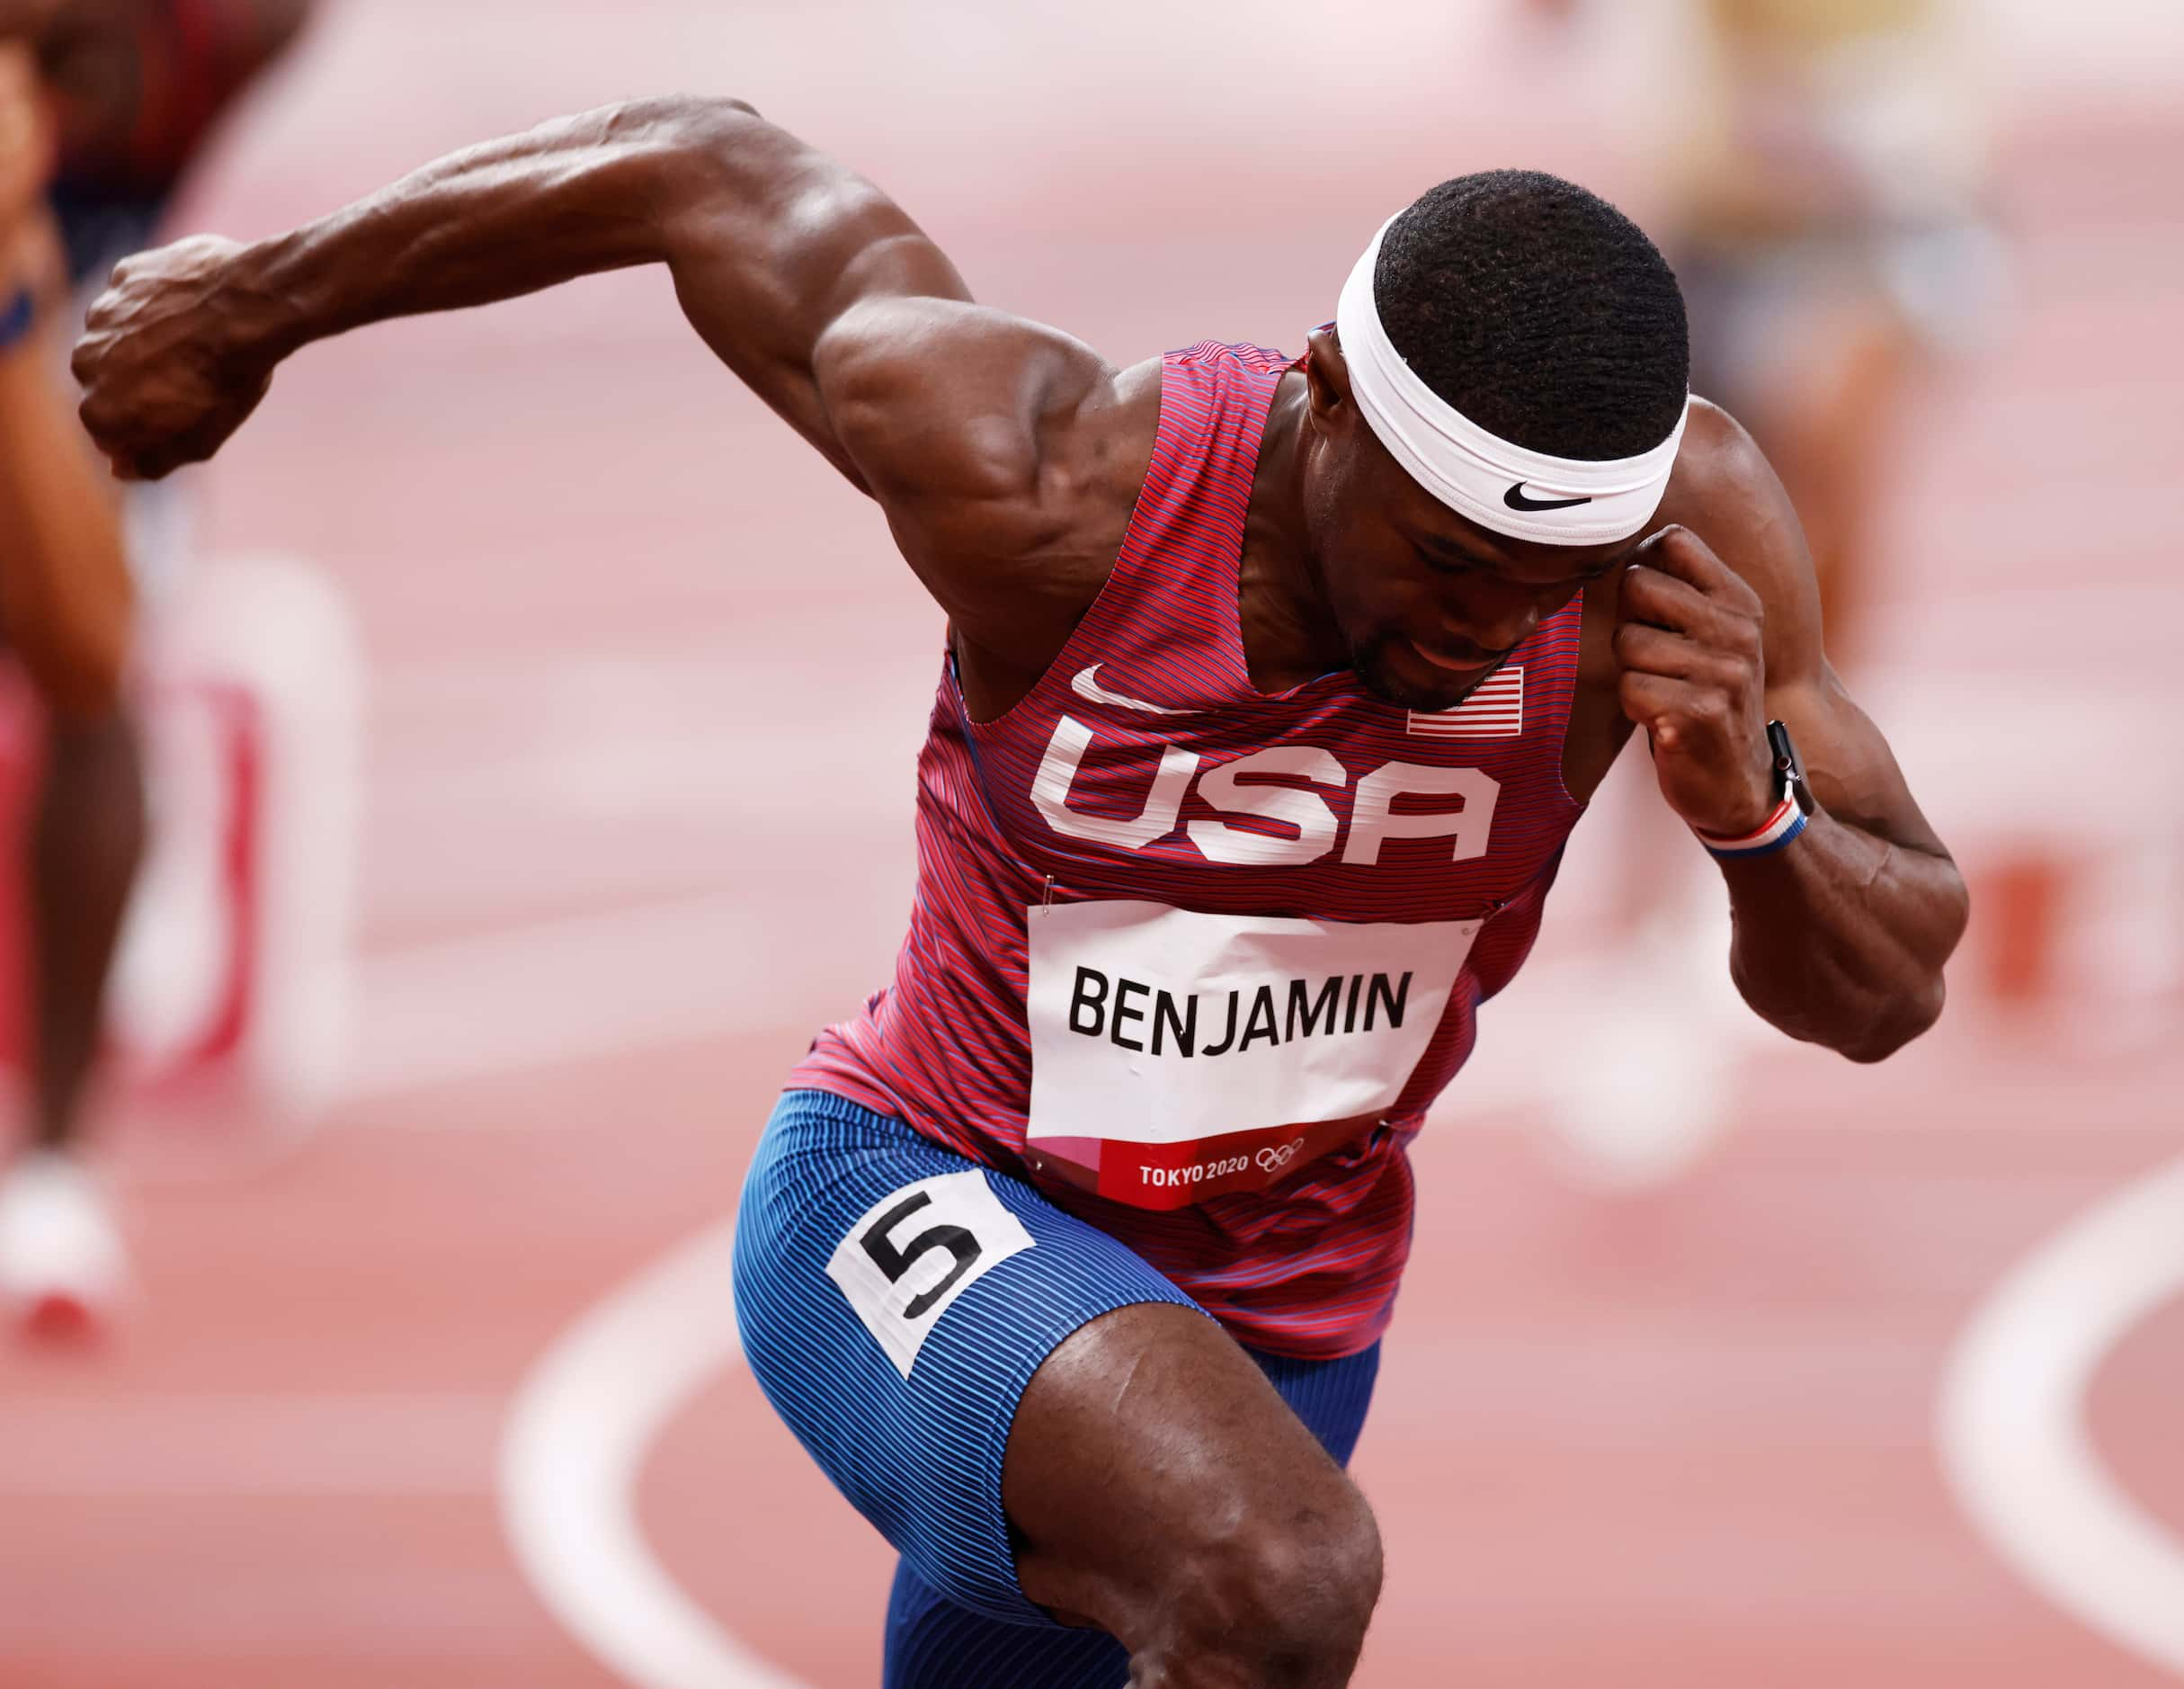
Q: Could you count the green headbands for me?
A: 0